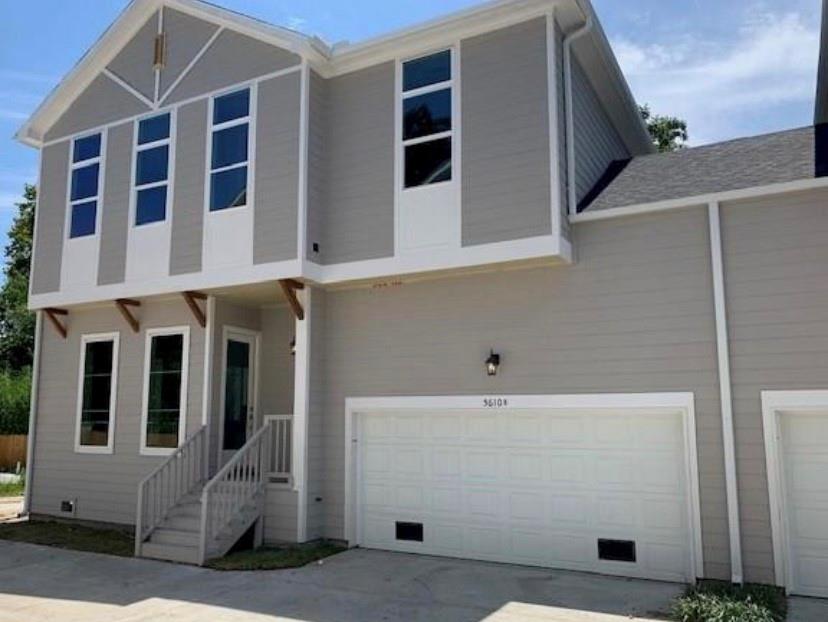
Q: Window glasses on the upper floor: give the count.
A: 12